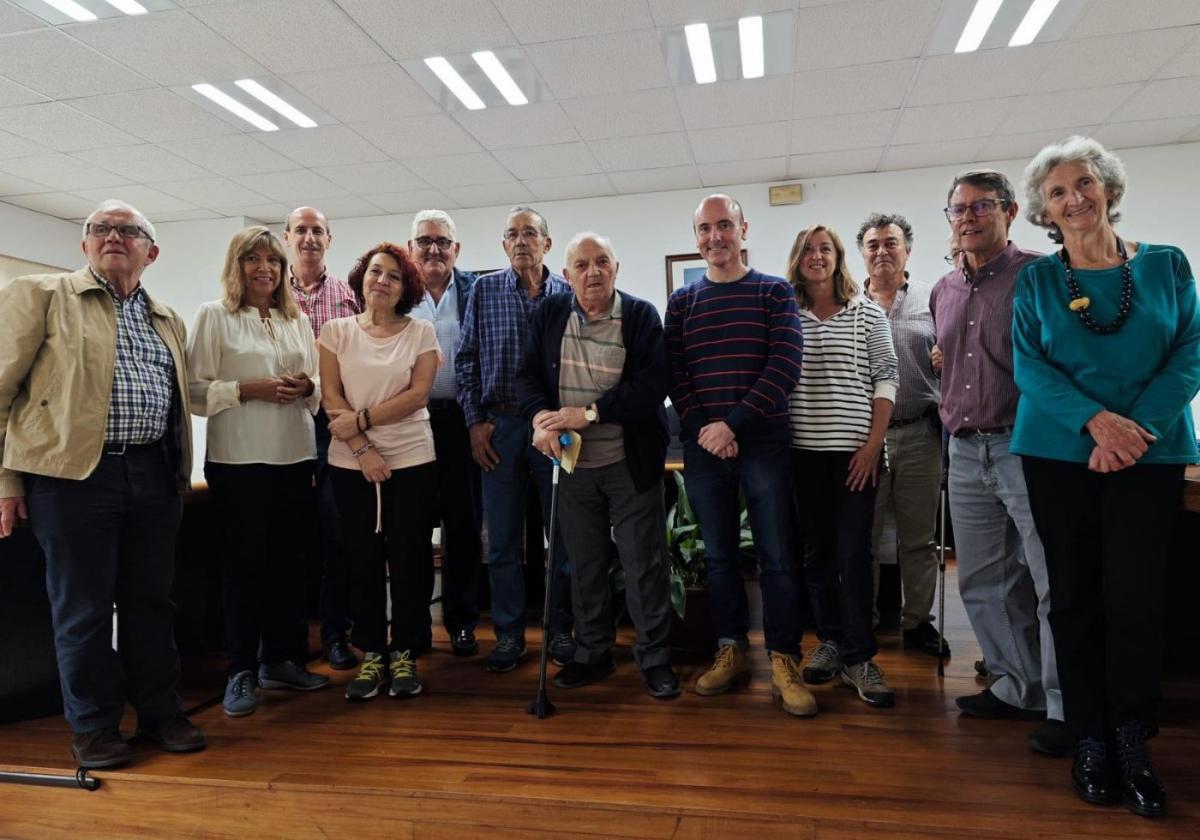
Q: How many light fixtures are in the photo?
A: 5